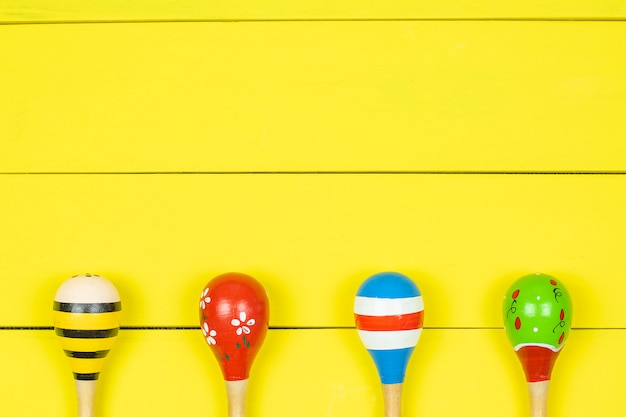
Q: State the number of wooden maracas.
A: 4